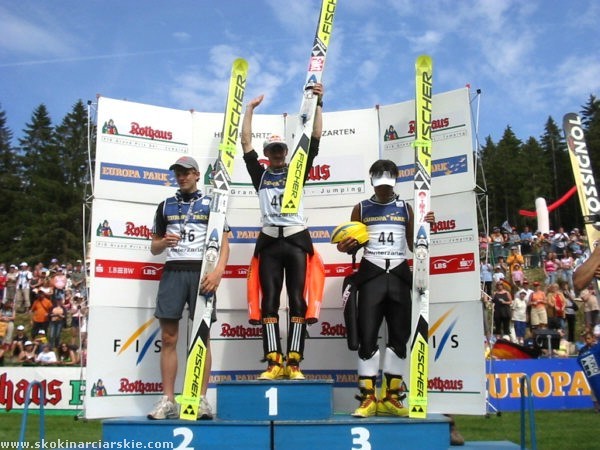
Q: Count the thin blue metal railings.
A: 2